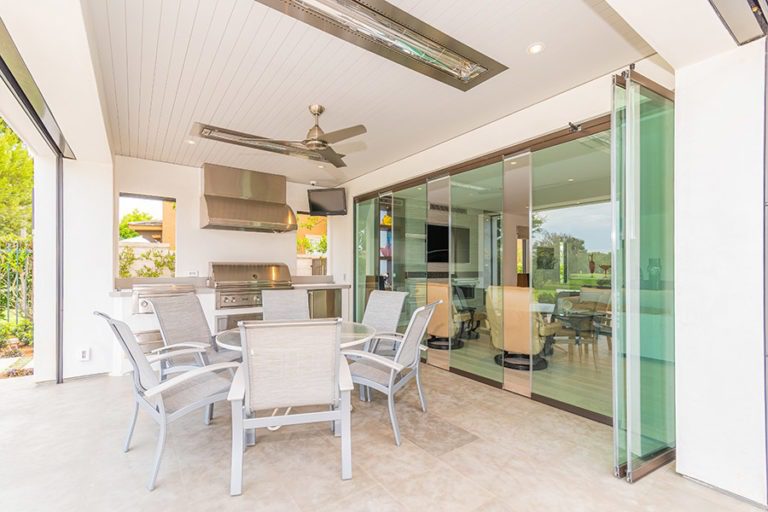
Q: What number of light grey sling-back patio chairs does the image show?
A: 6